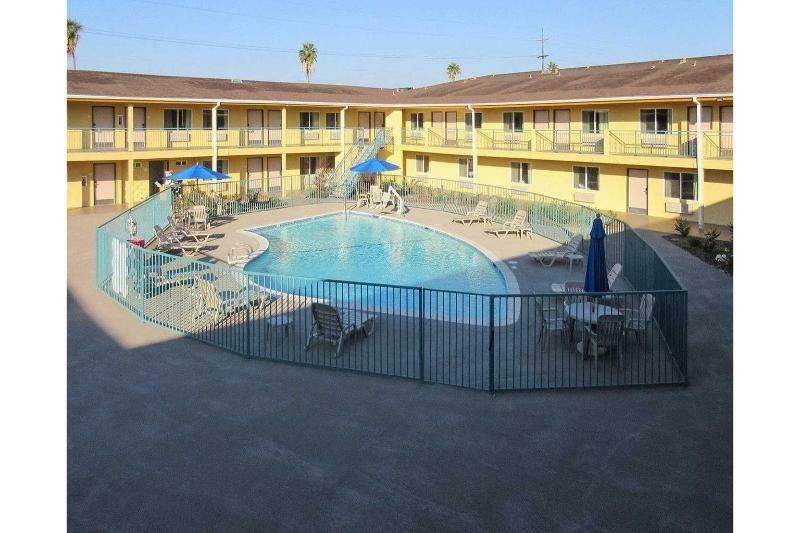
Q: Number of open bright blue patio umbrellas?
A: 2